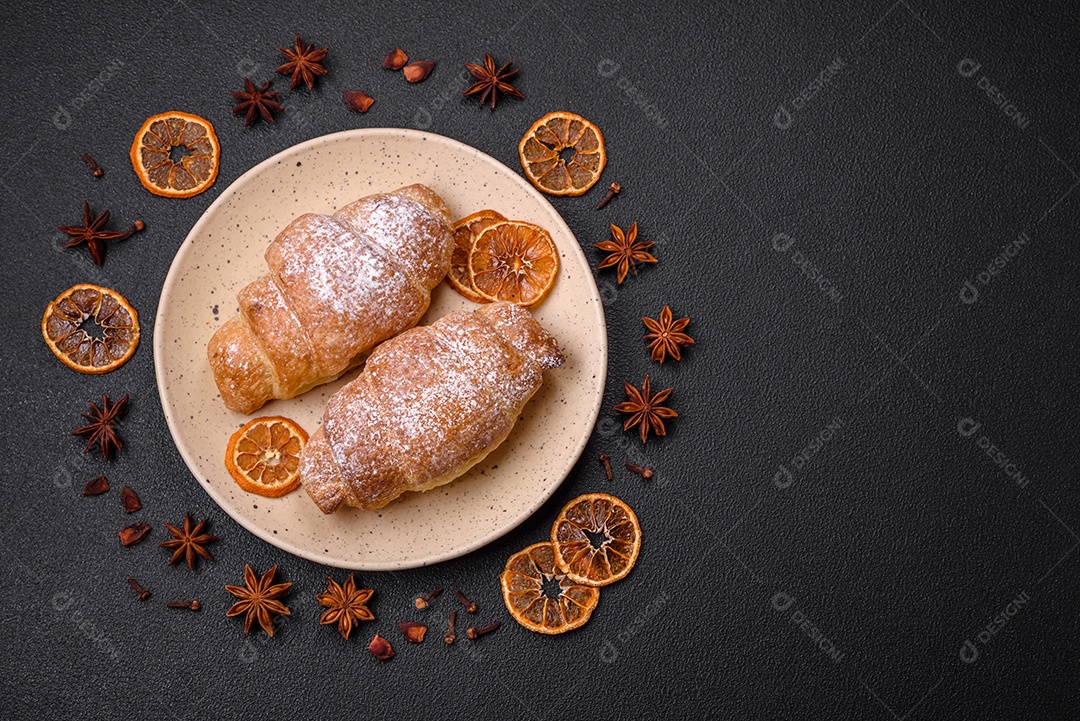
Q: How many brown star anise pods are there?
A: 11